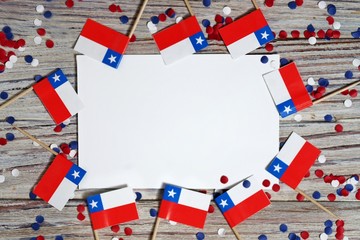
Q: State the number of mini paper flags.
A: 10